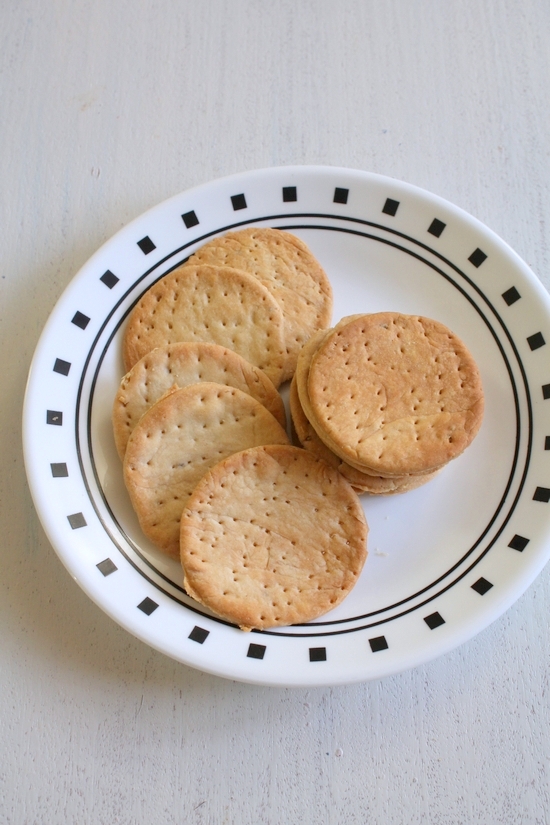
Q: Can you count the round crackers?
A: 8